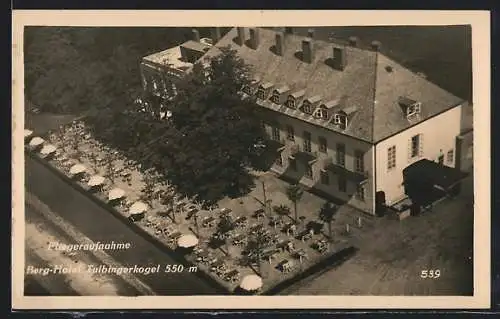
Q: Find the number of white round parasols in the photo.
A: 9